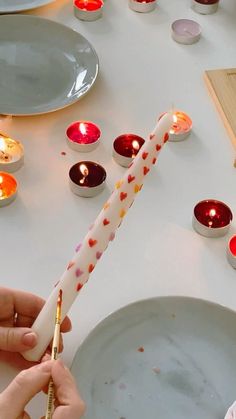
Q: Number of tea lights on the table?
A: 12